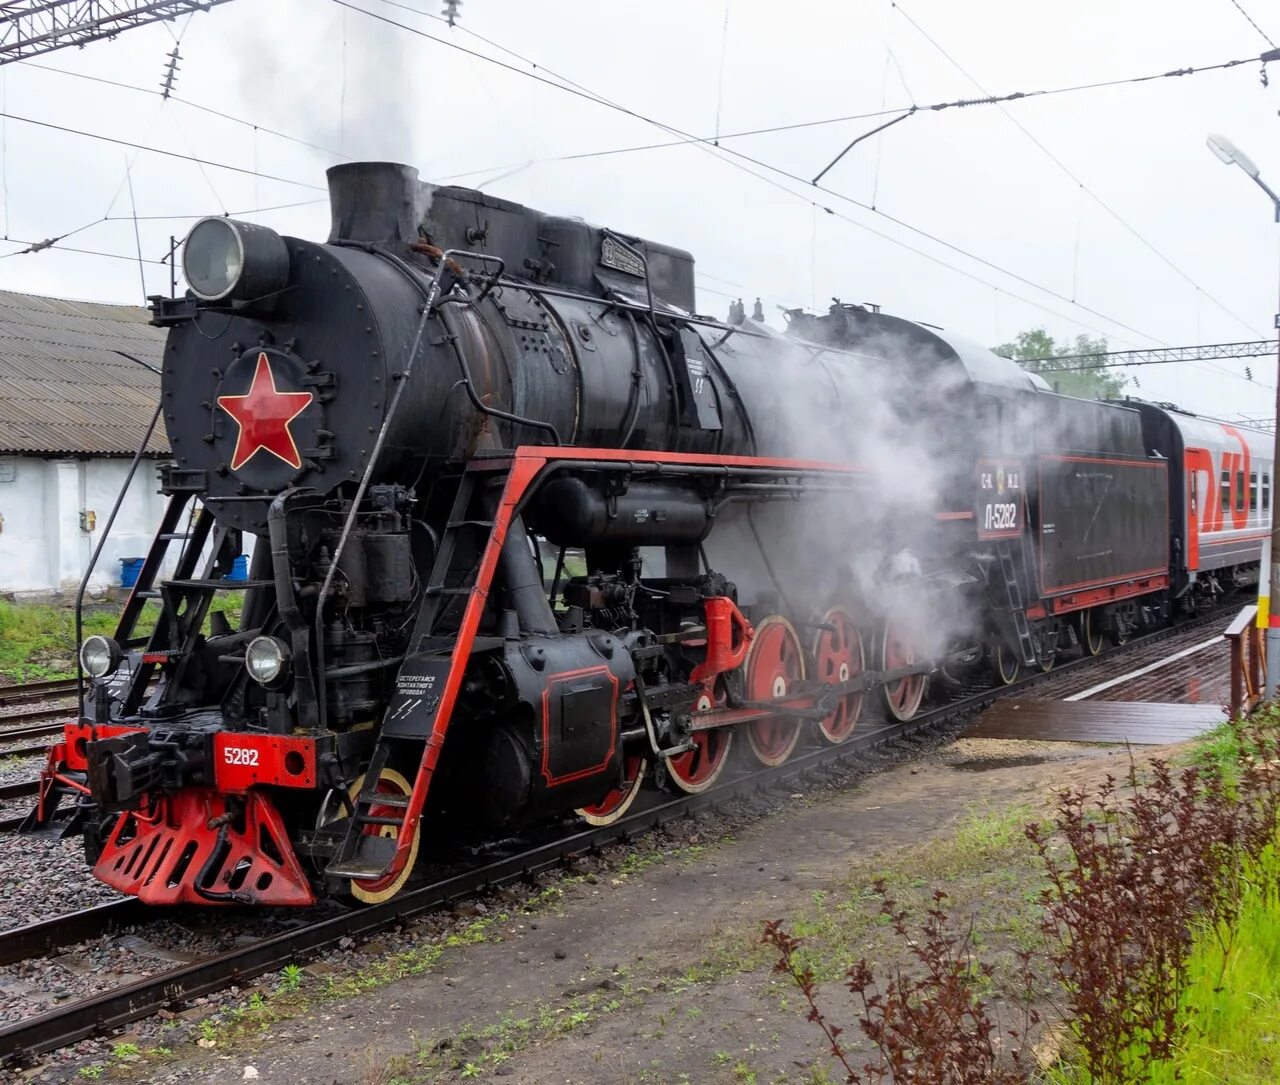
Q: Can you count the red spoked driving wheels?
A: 5